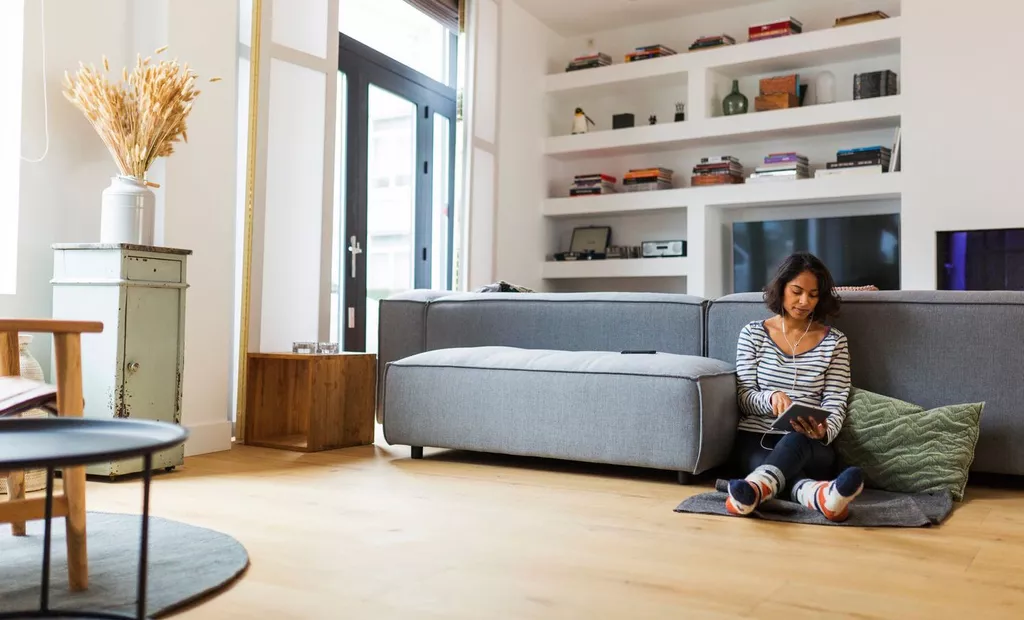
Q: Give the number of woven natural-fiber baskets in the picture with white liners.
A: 0